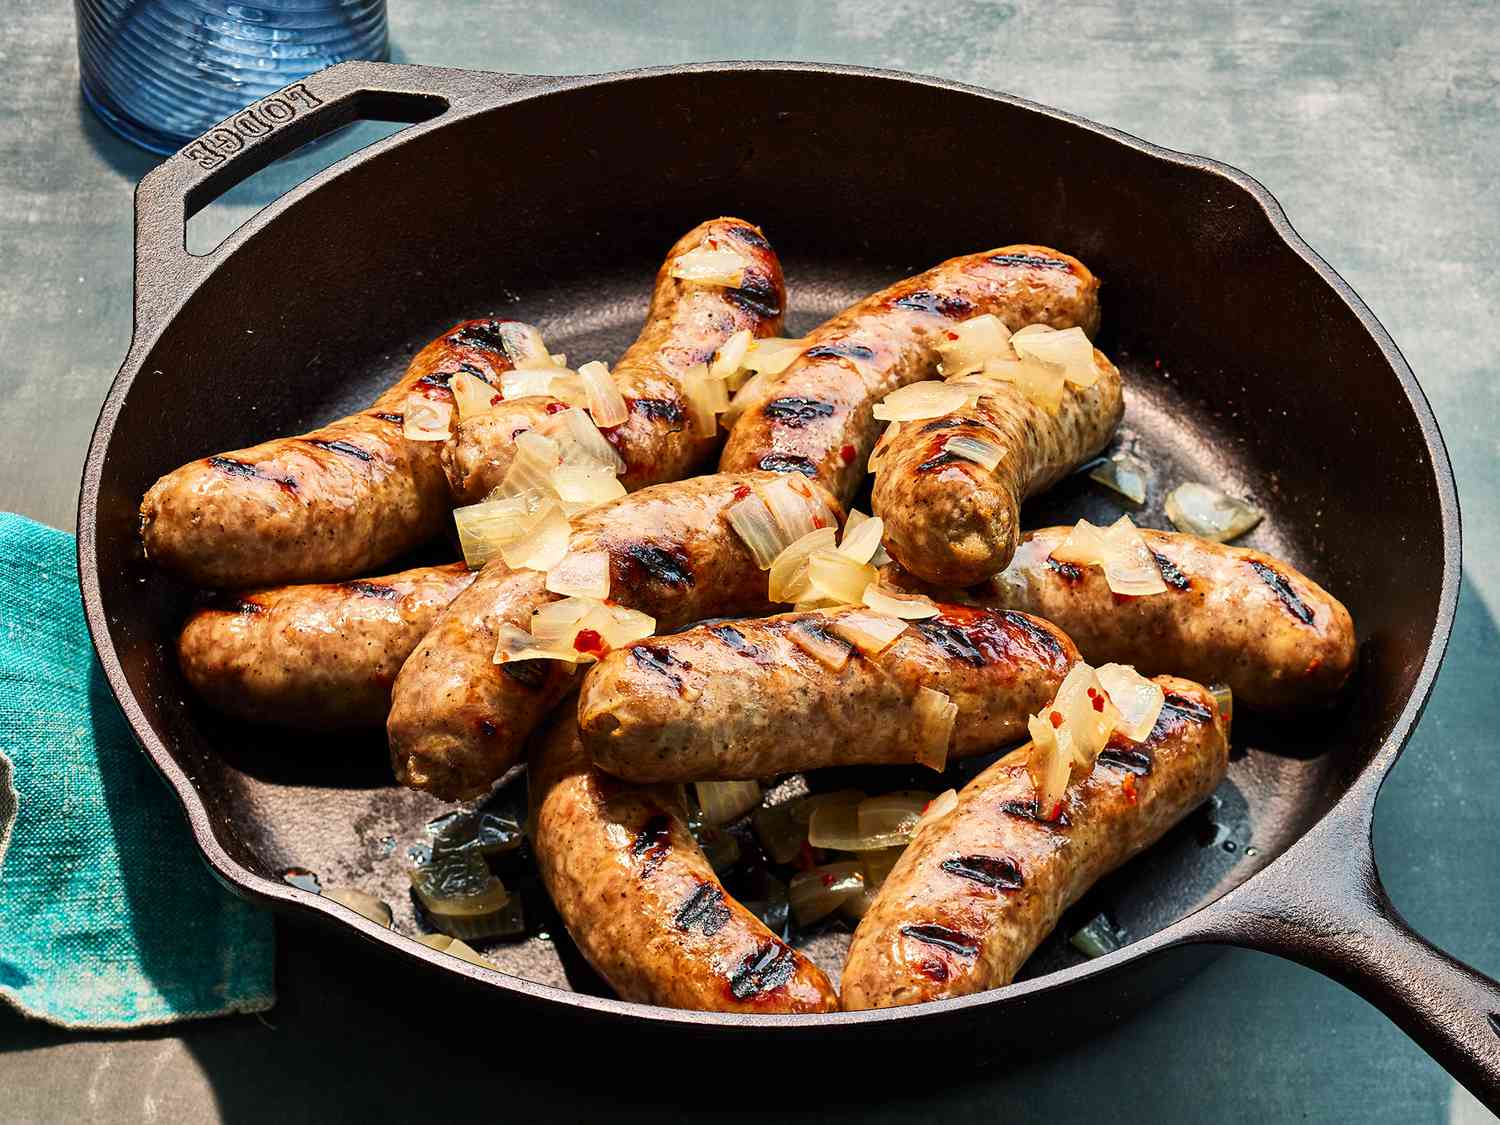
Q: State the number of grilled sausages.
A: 10